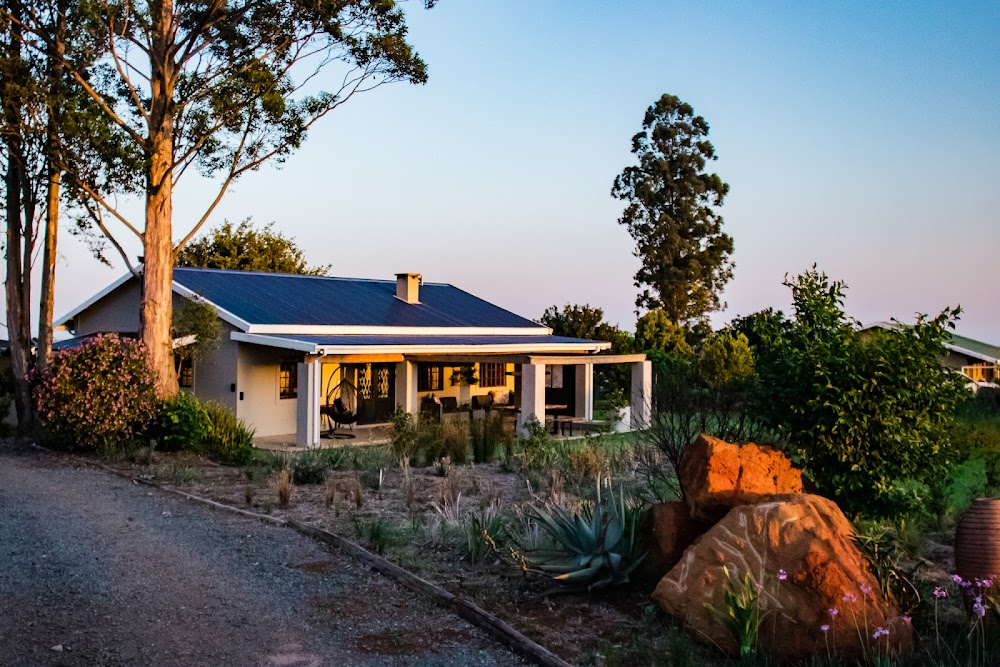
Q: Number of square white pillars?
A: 5